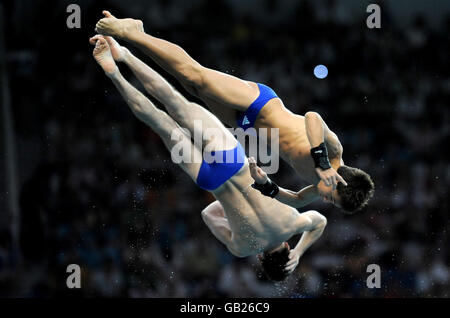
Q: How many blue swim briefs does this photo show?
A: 2